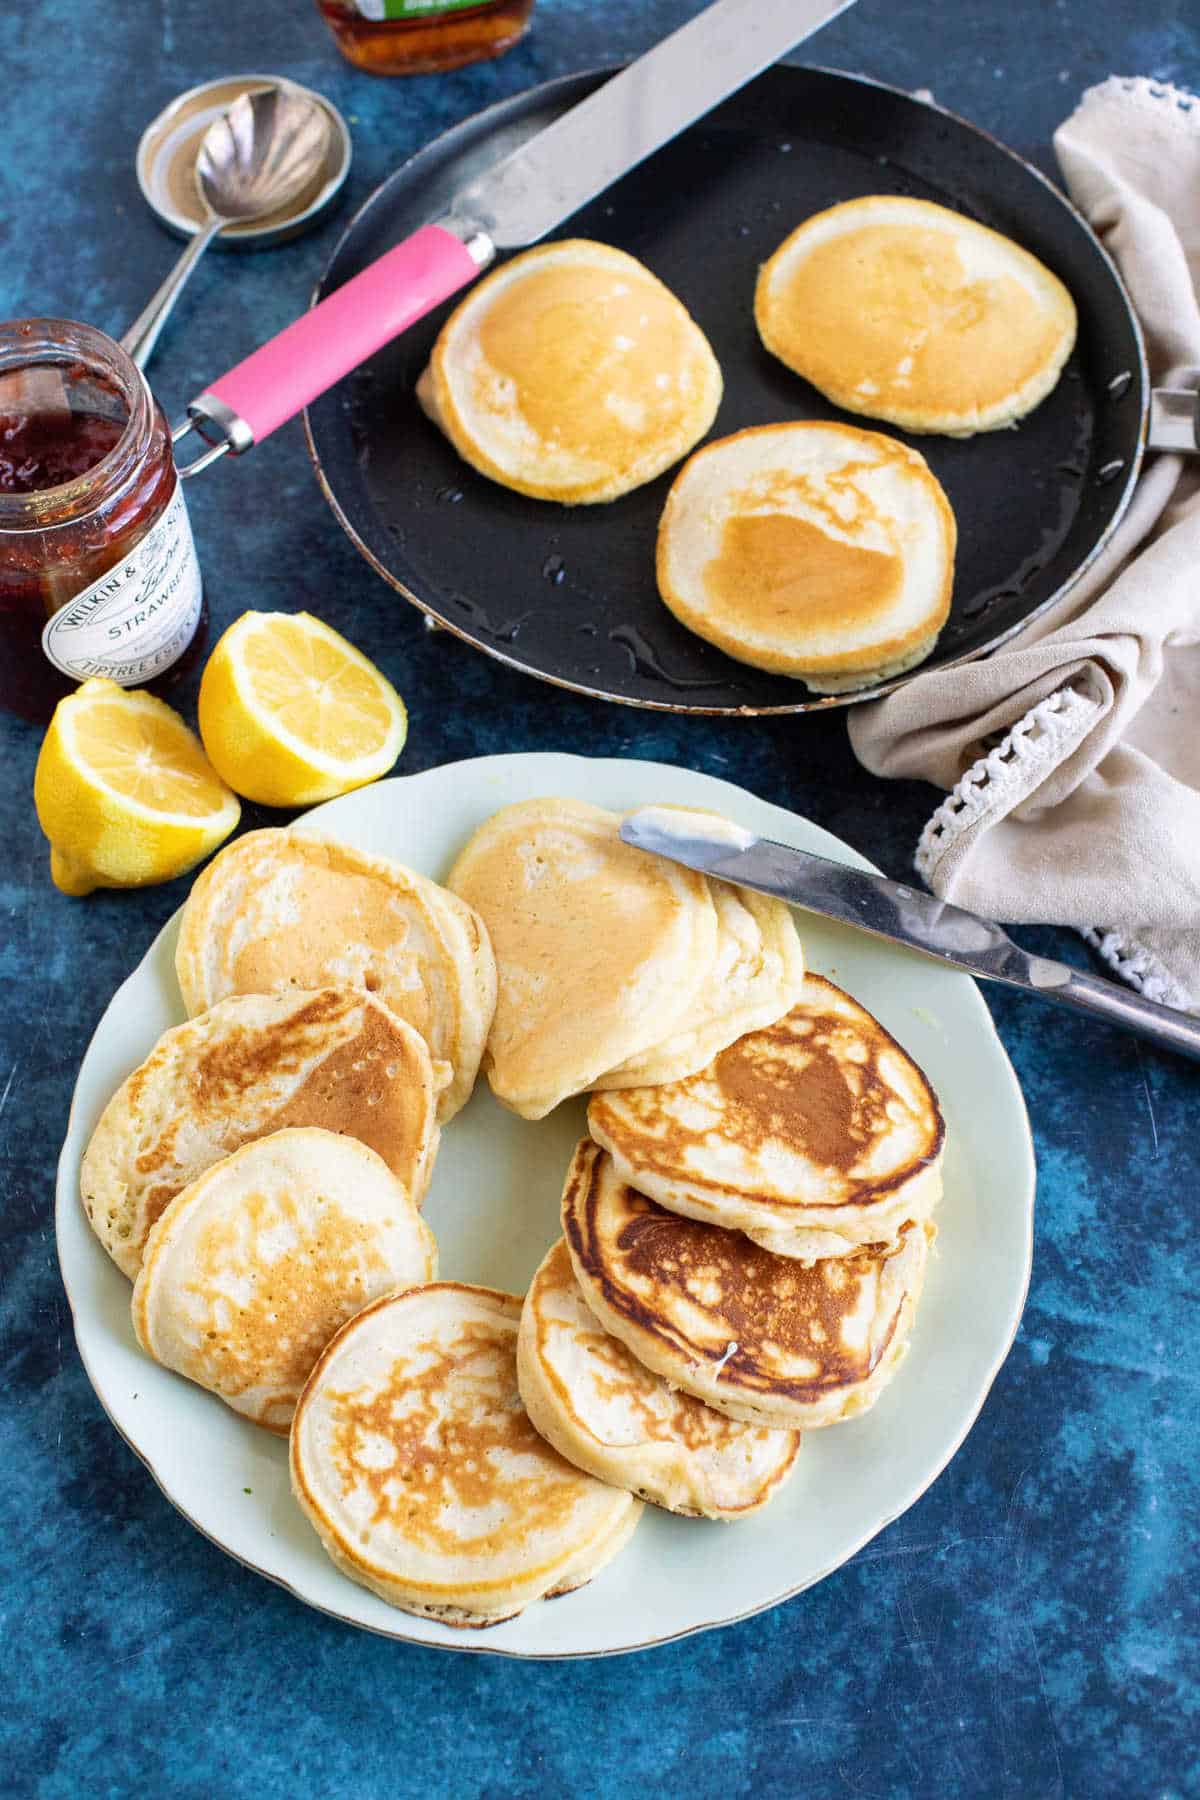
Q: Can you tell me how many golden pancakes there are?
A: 12